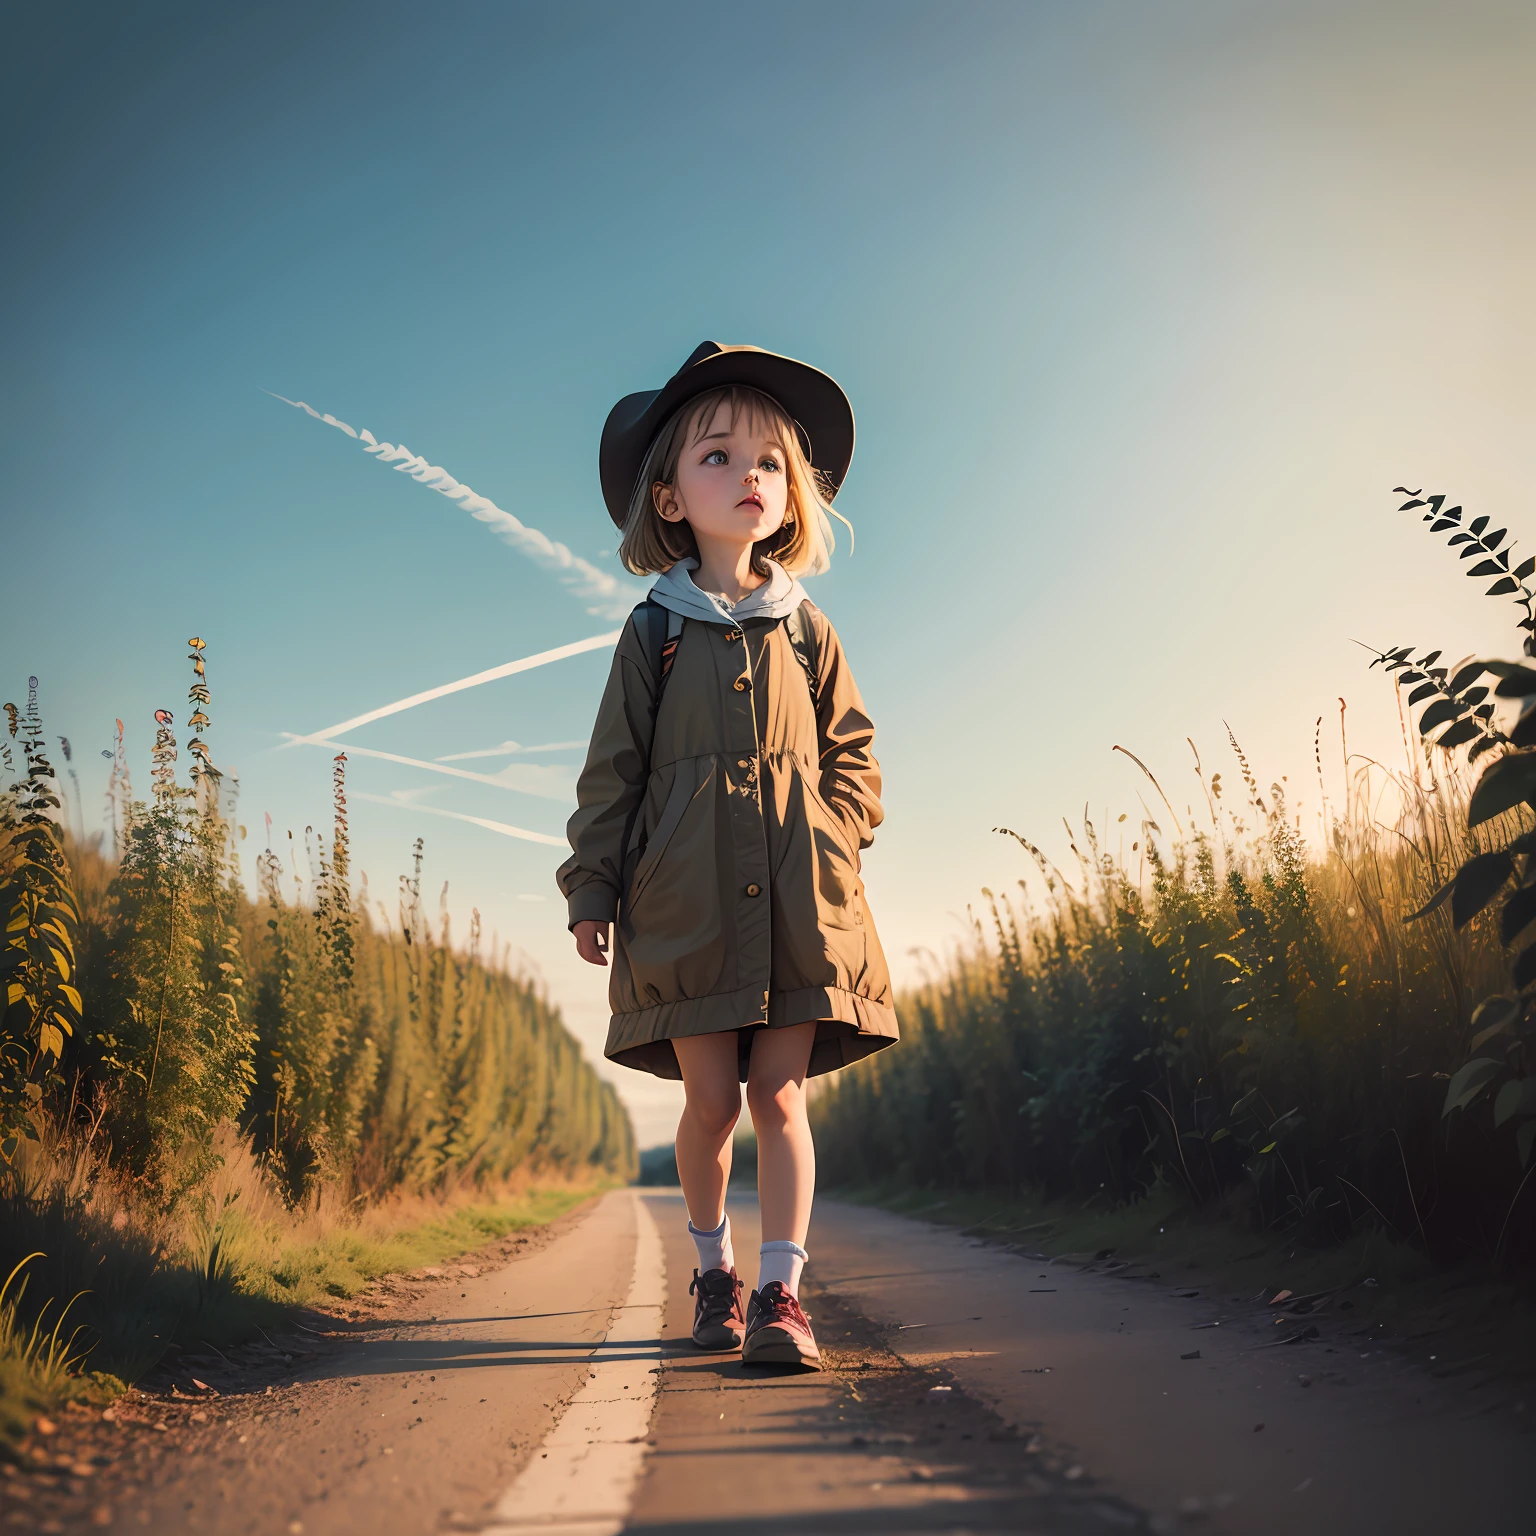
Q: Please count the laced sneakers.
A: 2